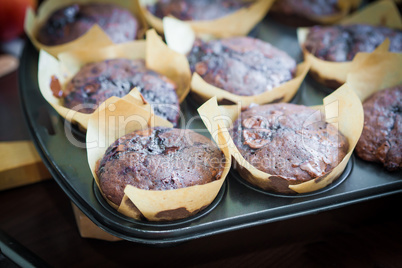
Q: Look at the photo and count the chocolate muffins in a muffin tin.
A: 9